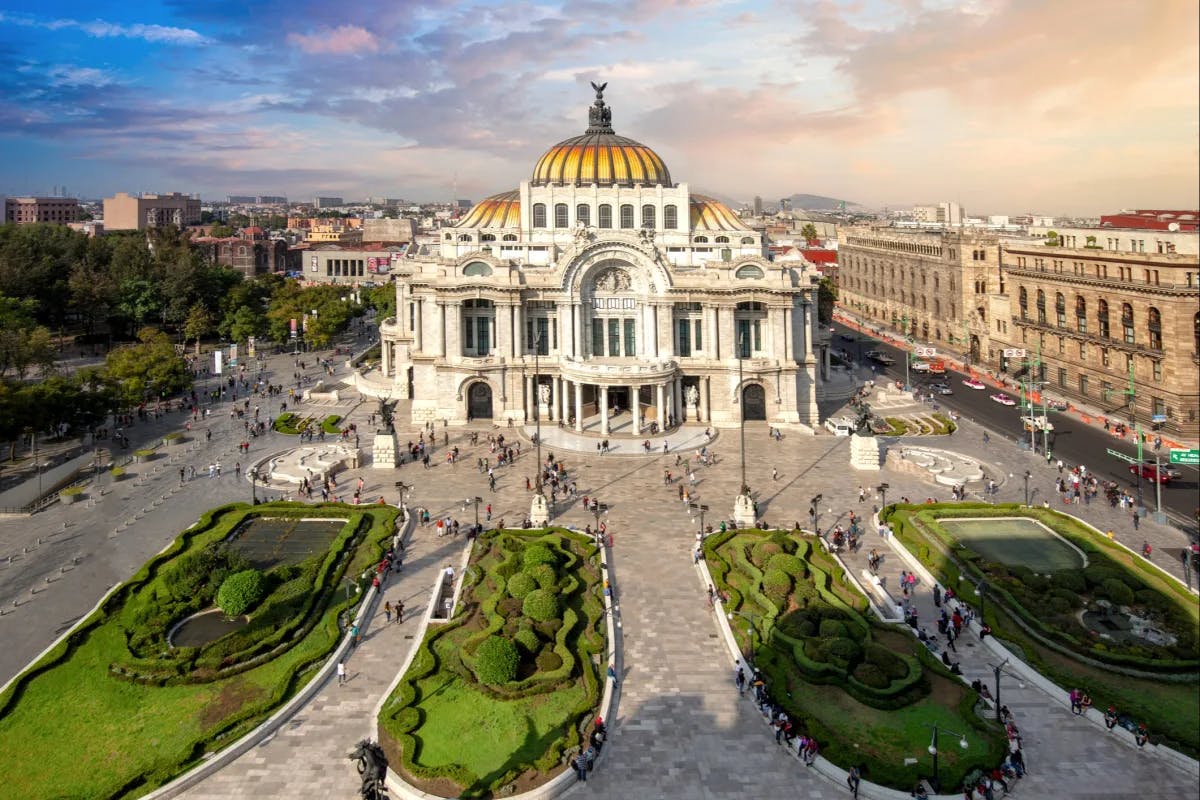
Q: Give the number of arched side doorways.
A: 2